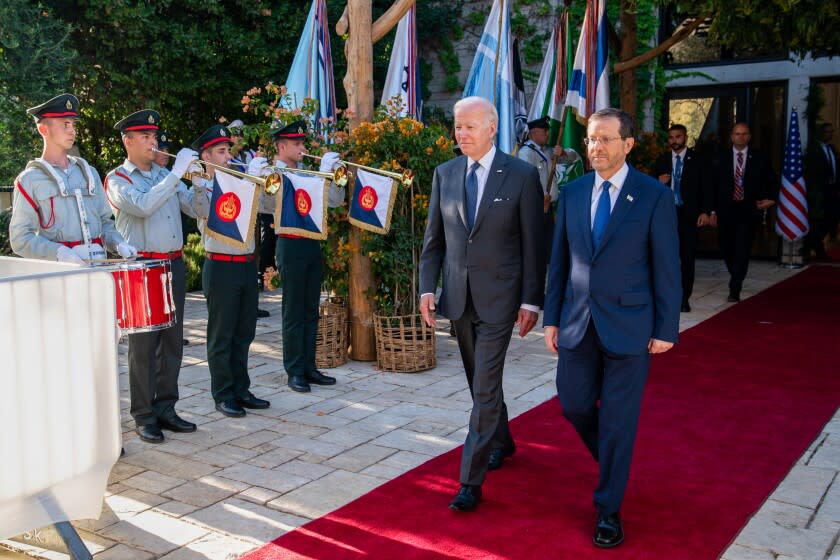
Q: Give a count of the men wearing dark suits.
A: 5